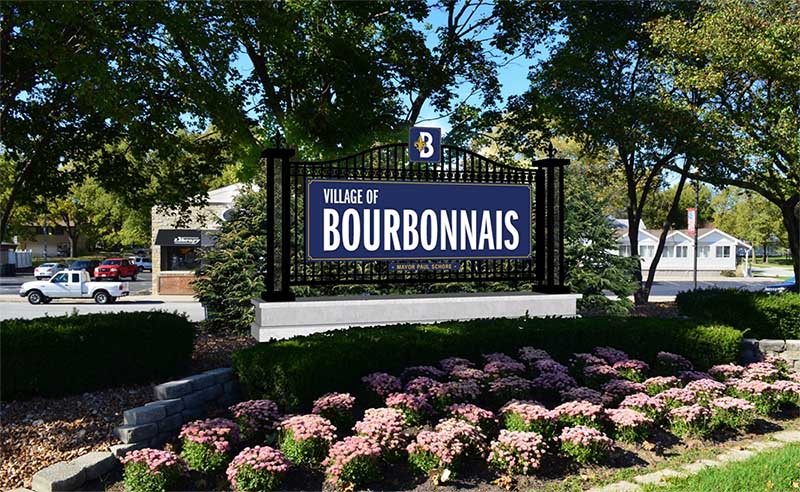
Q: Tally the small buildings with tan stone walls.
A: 1